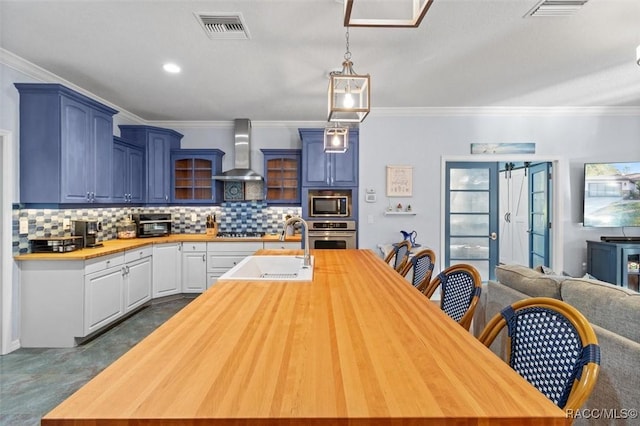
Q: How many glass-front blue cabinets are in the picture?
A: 2